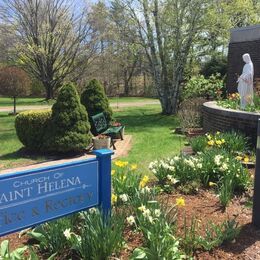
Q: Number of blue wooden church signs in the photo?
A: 1